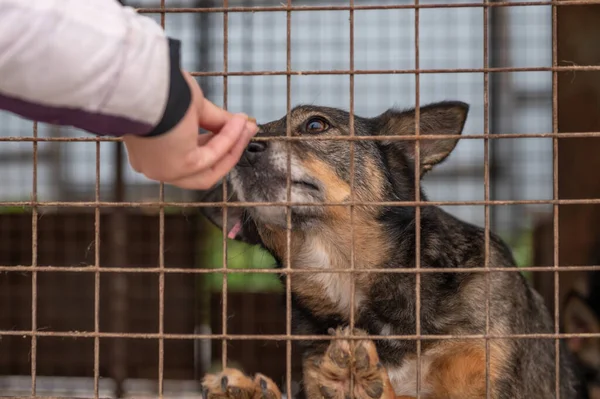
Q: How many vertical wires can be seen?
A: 9